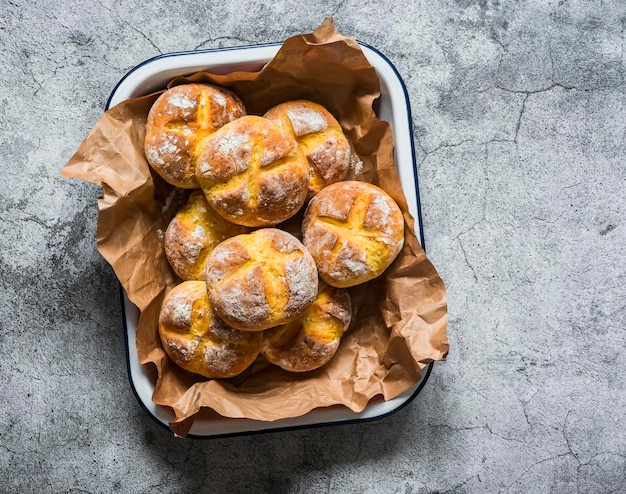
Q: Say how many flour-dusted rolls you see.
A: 8